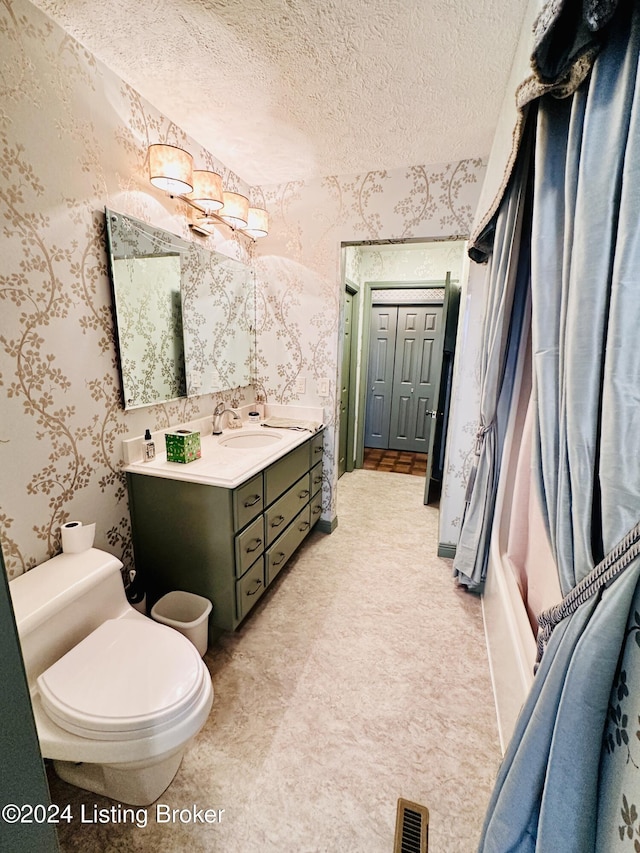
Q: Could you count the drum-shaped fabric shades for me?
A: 4